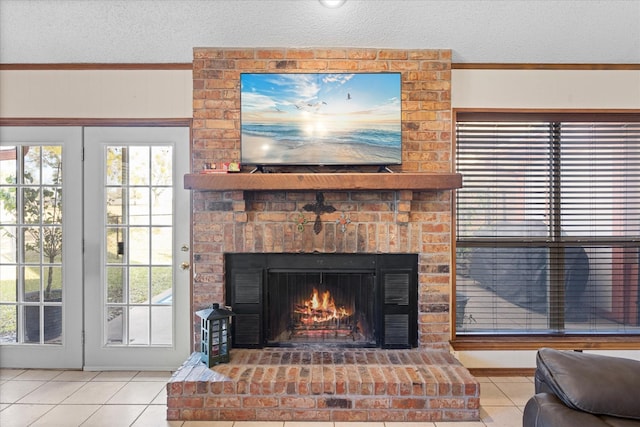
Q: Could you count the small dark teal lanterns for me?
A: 1